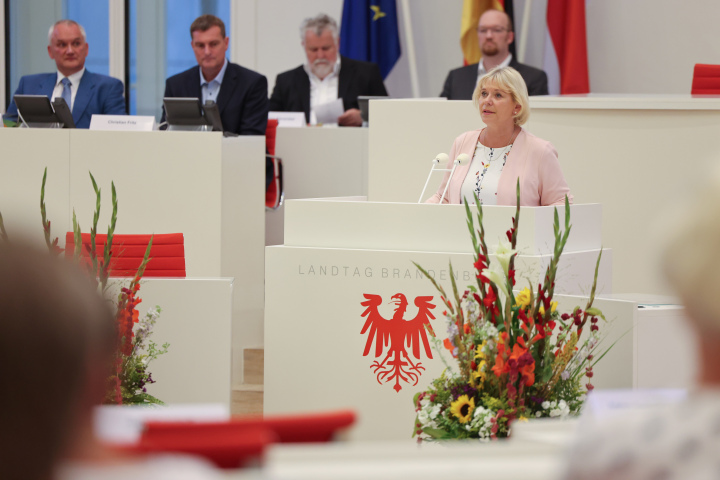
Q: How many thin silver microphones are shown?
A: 2